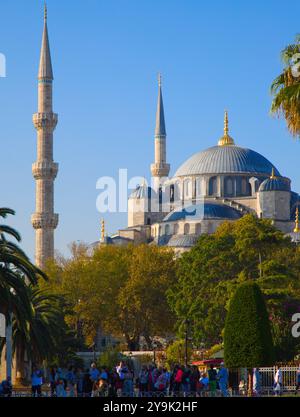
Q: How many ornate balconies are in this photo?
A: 4